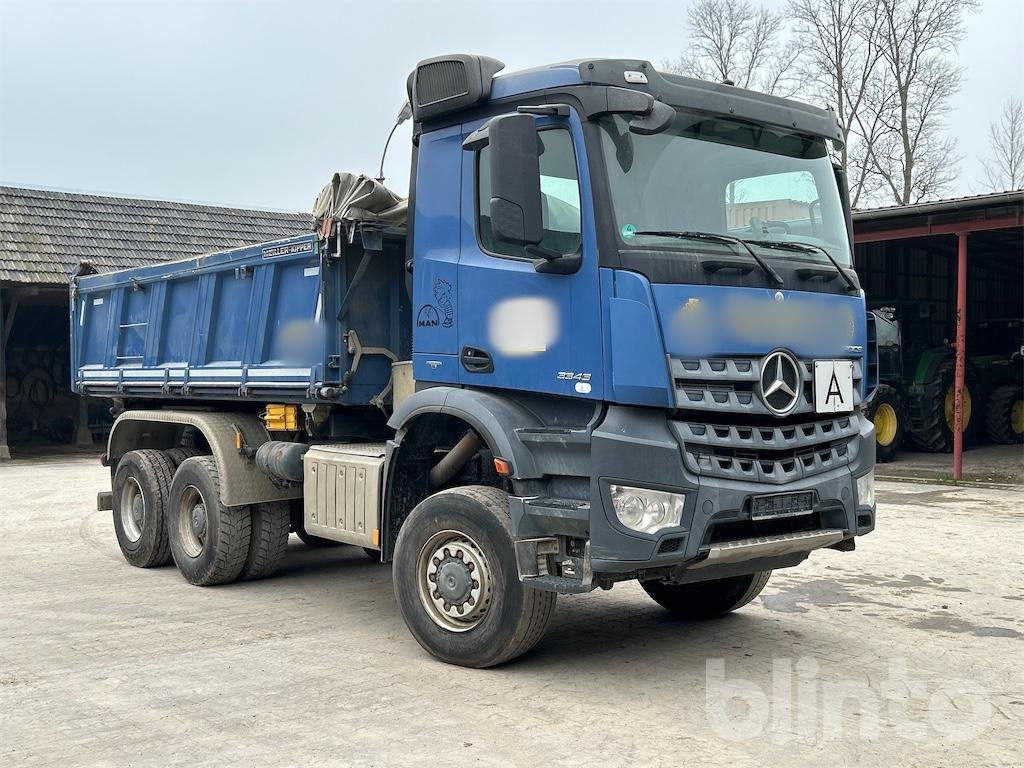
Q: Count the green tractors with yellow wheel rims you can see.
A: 2